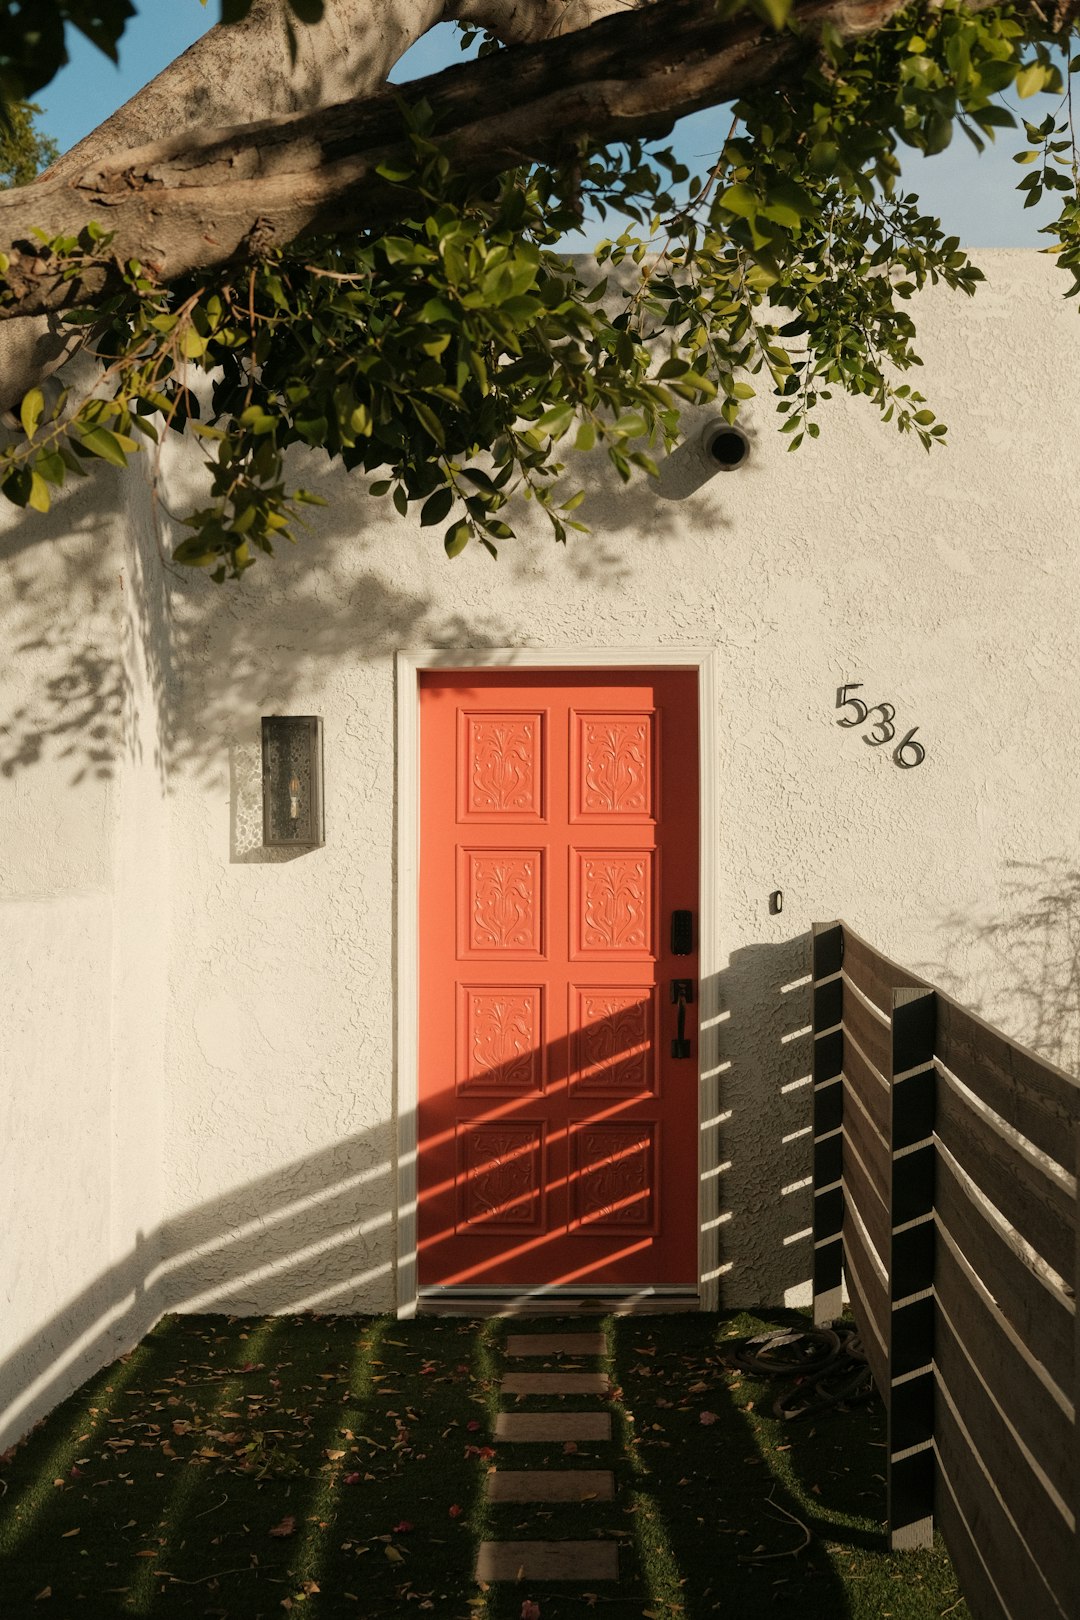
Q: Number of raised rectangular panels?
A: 8